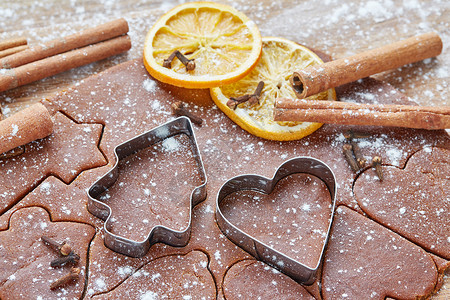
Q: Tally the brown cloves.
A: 12